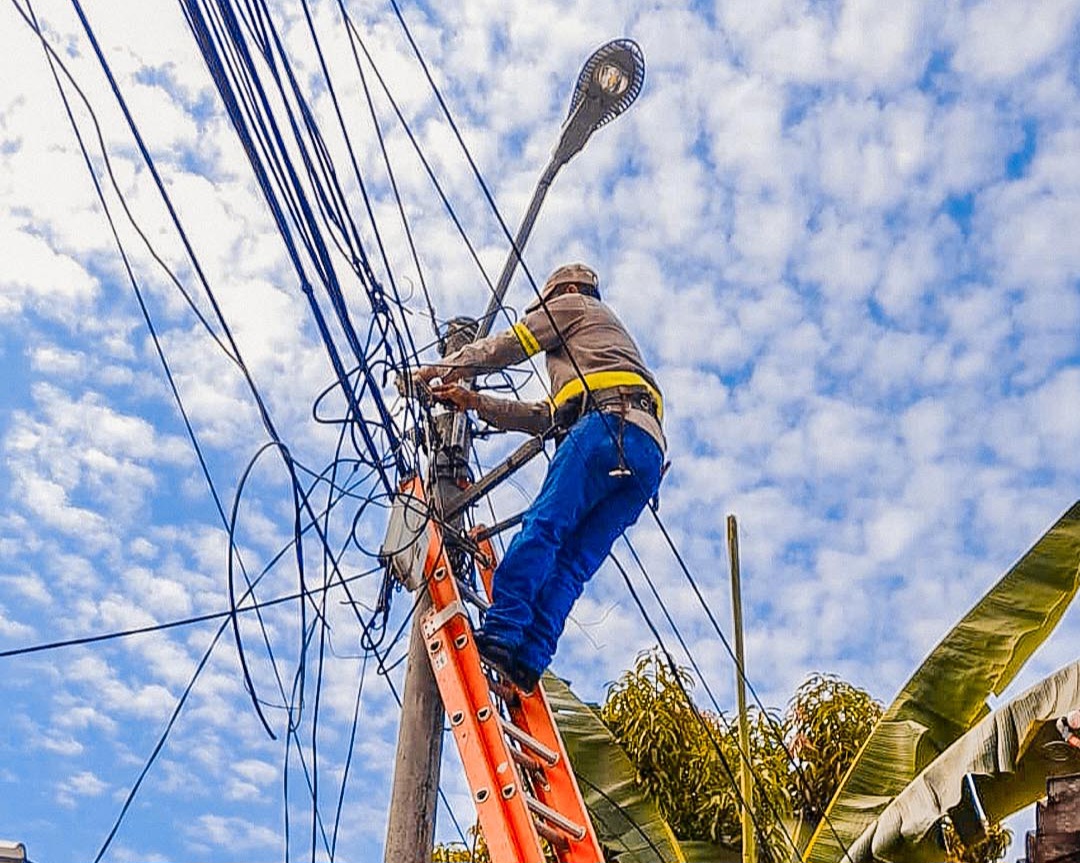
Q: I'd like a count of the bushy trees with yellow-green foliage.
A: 2